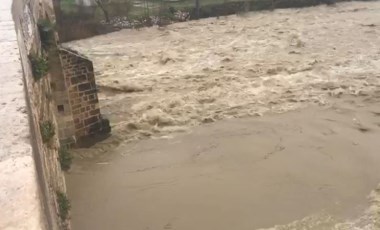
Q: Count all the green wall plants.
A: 5